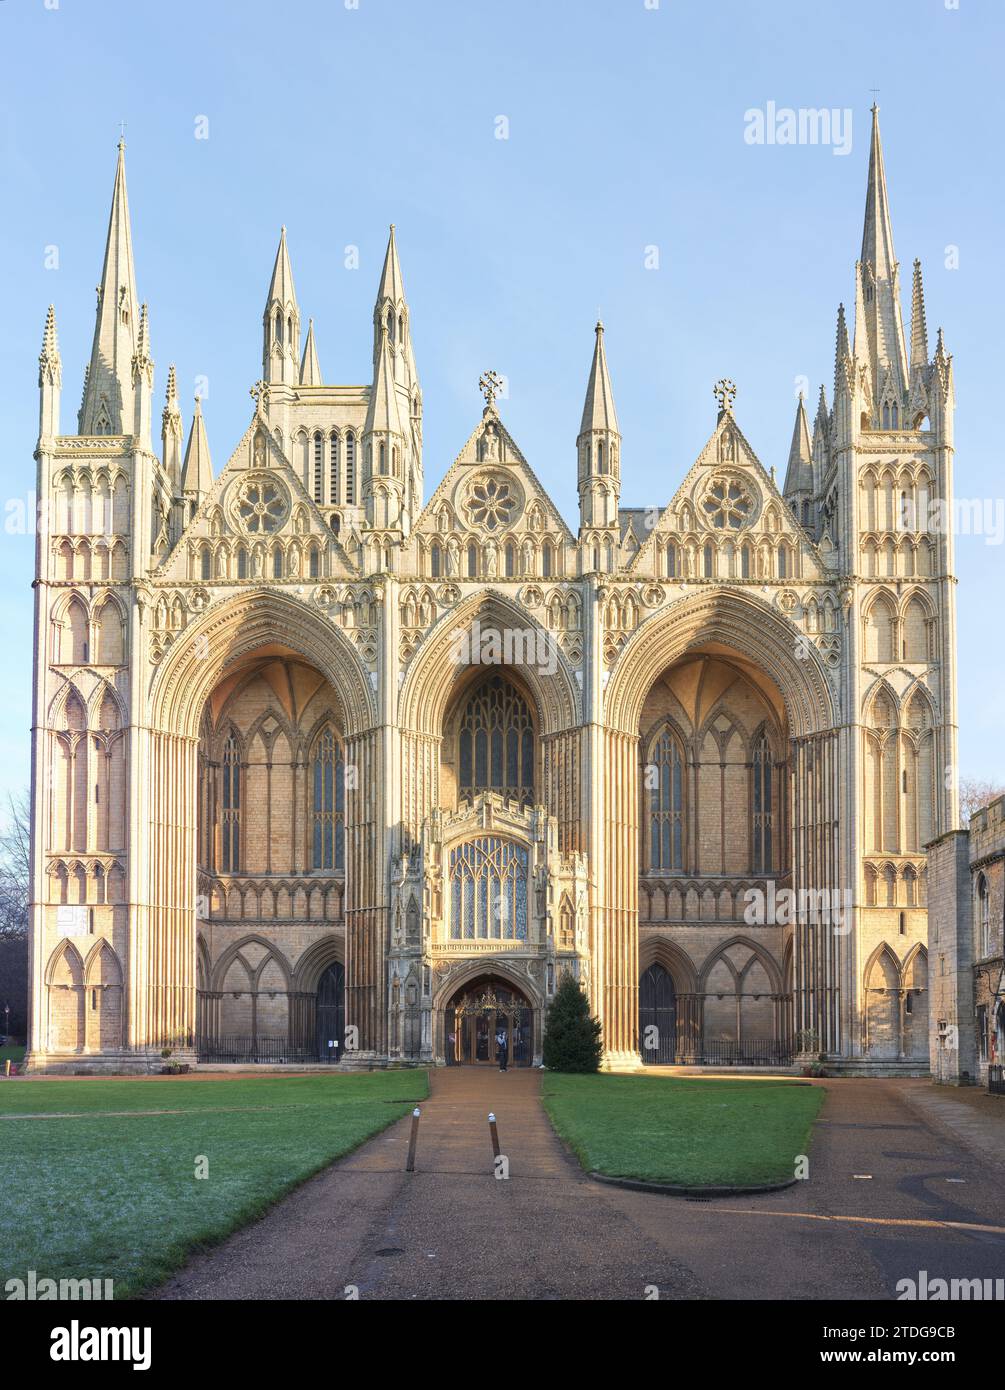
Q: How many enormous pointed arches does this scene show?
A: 3